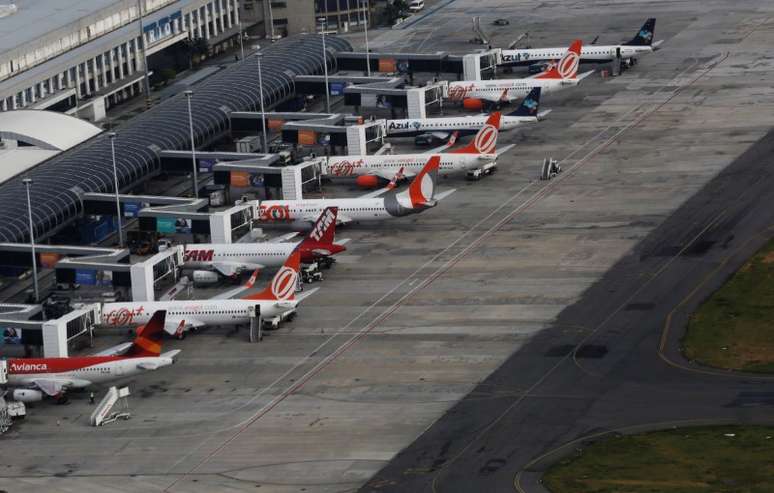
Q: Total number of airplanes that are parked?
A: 8